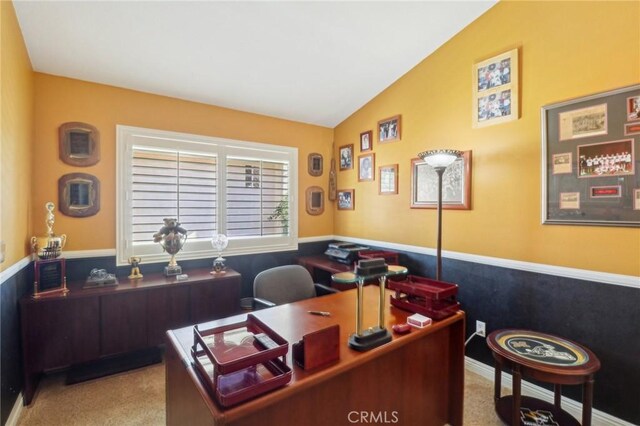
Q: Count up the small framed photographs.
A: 6